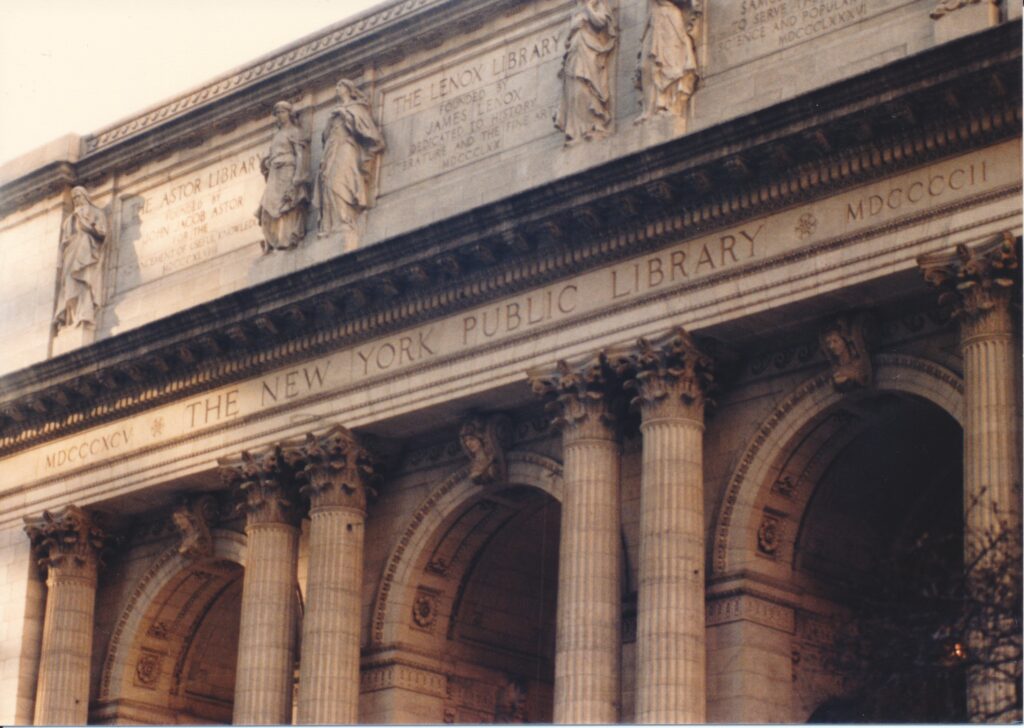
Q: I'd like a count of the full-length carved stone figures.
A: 5